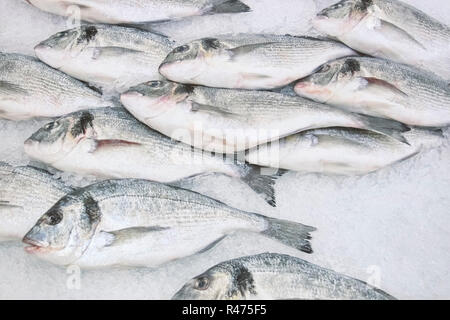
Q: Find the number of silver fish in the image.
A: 12